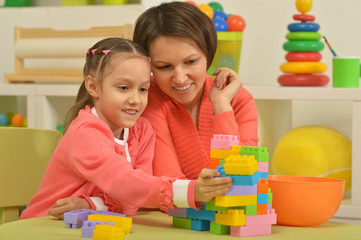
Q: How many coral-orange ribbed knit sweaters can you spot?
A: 1